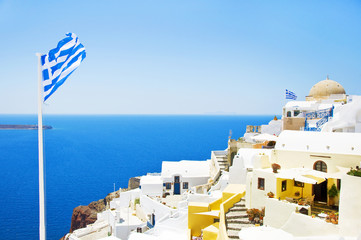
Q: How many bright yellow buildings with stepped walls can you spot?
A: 1